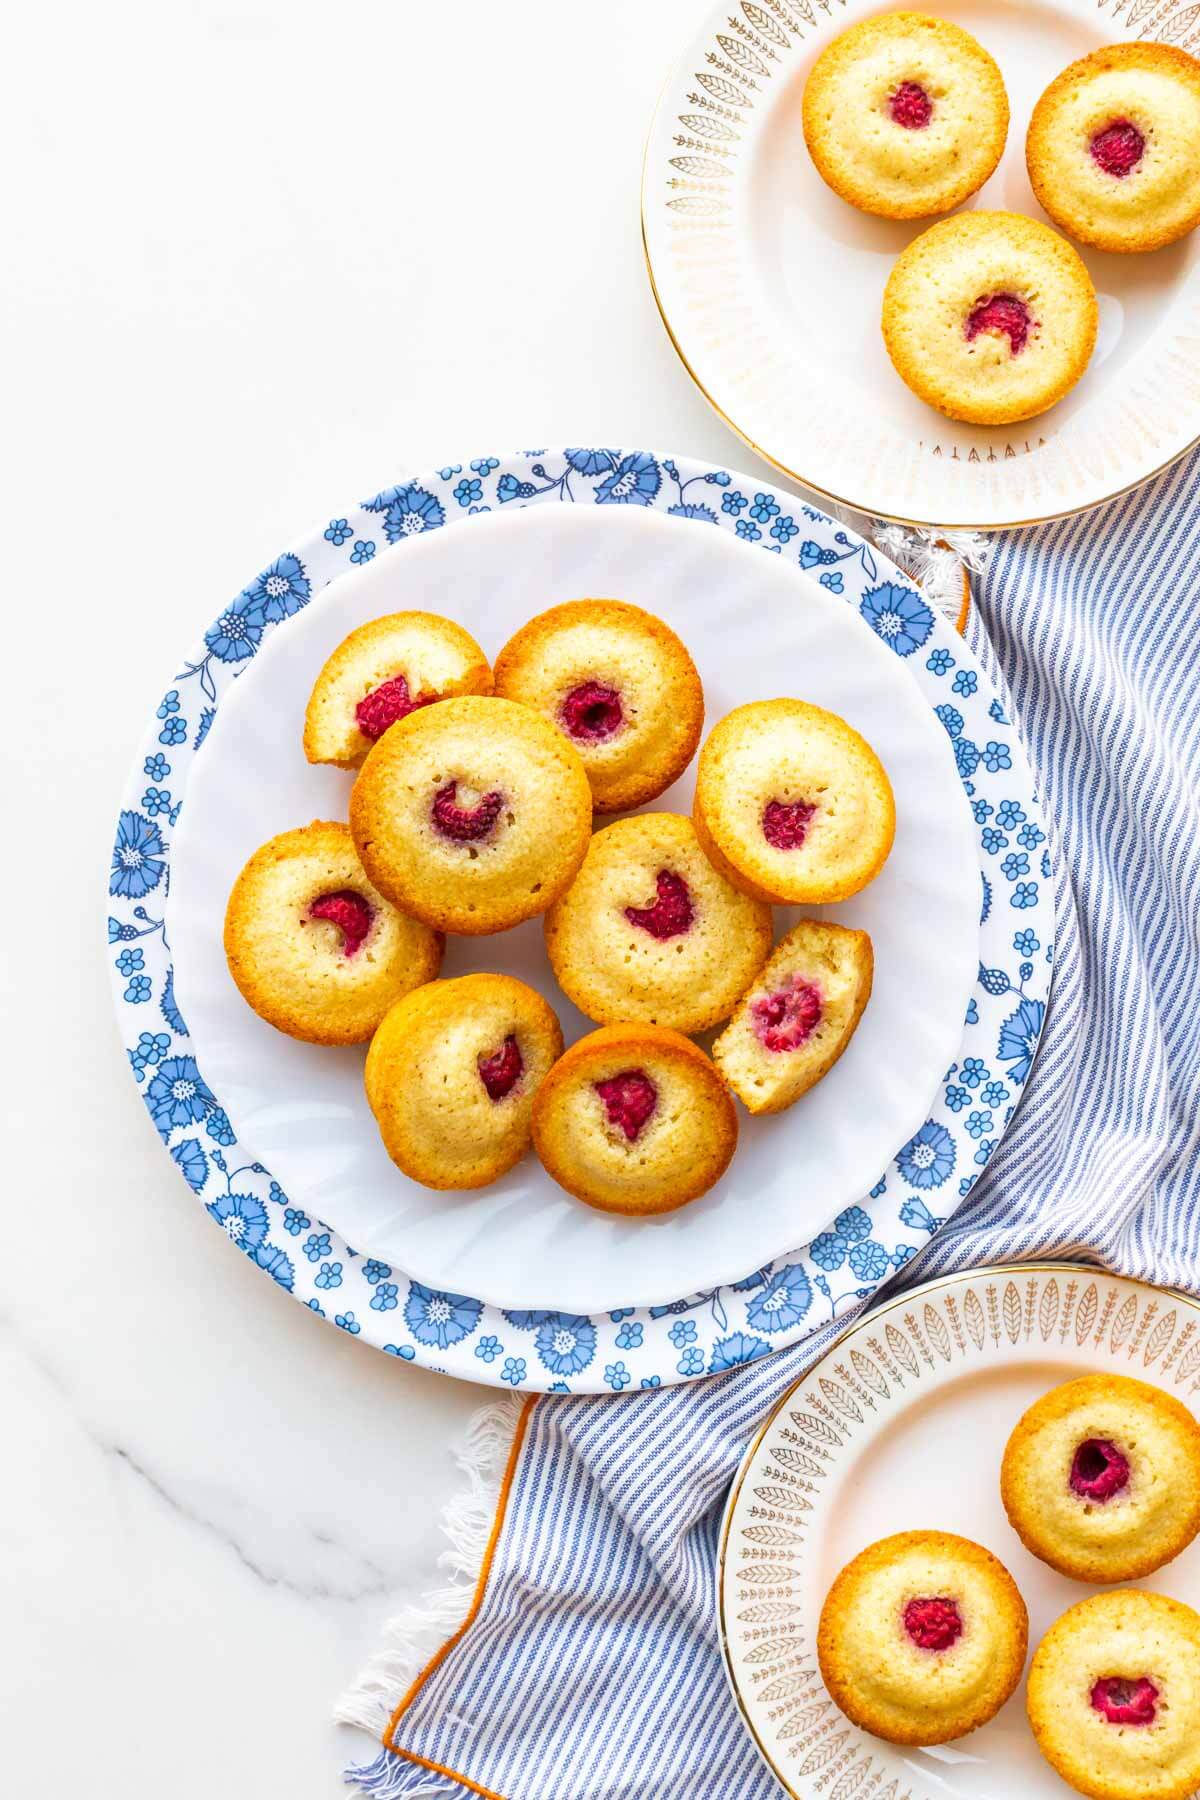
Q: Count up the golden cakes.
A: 15